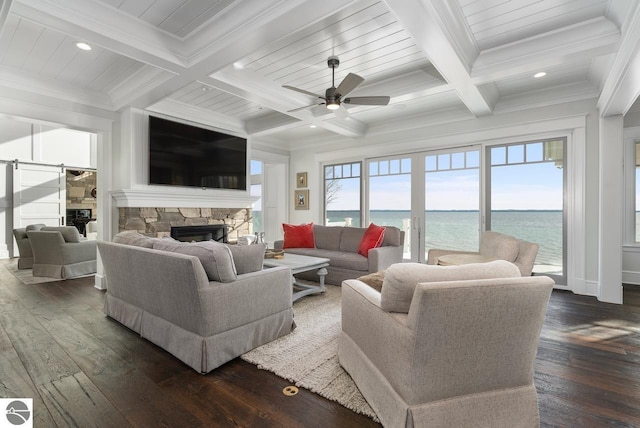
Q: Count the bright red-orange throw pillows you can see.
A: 2